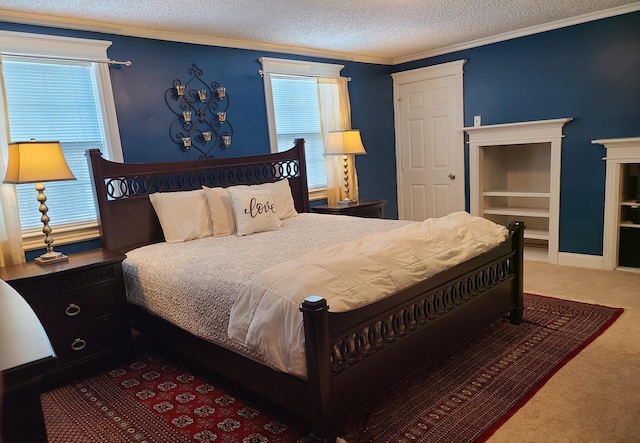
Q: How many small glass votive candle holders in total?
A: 8